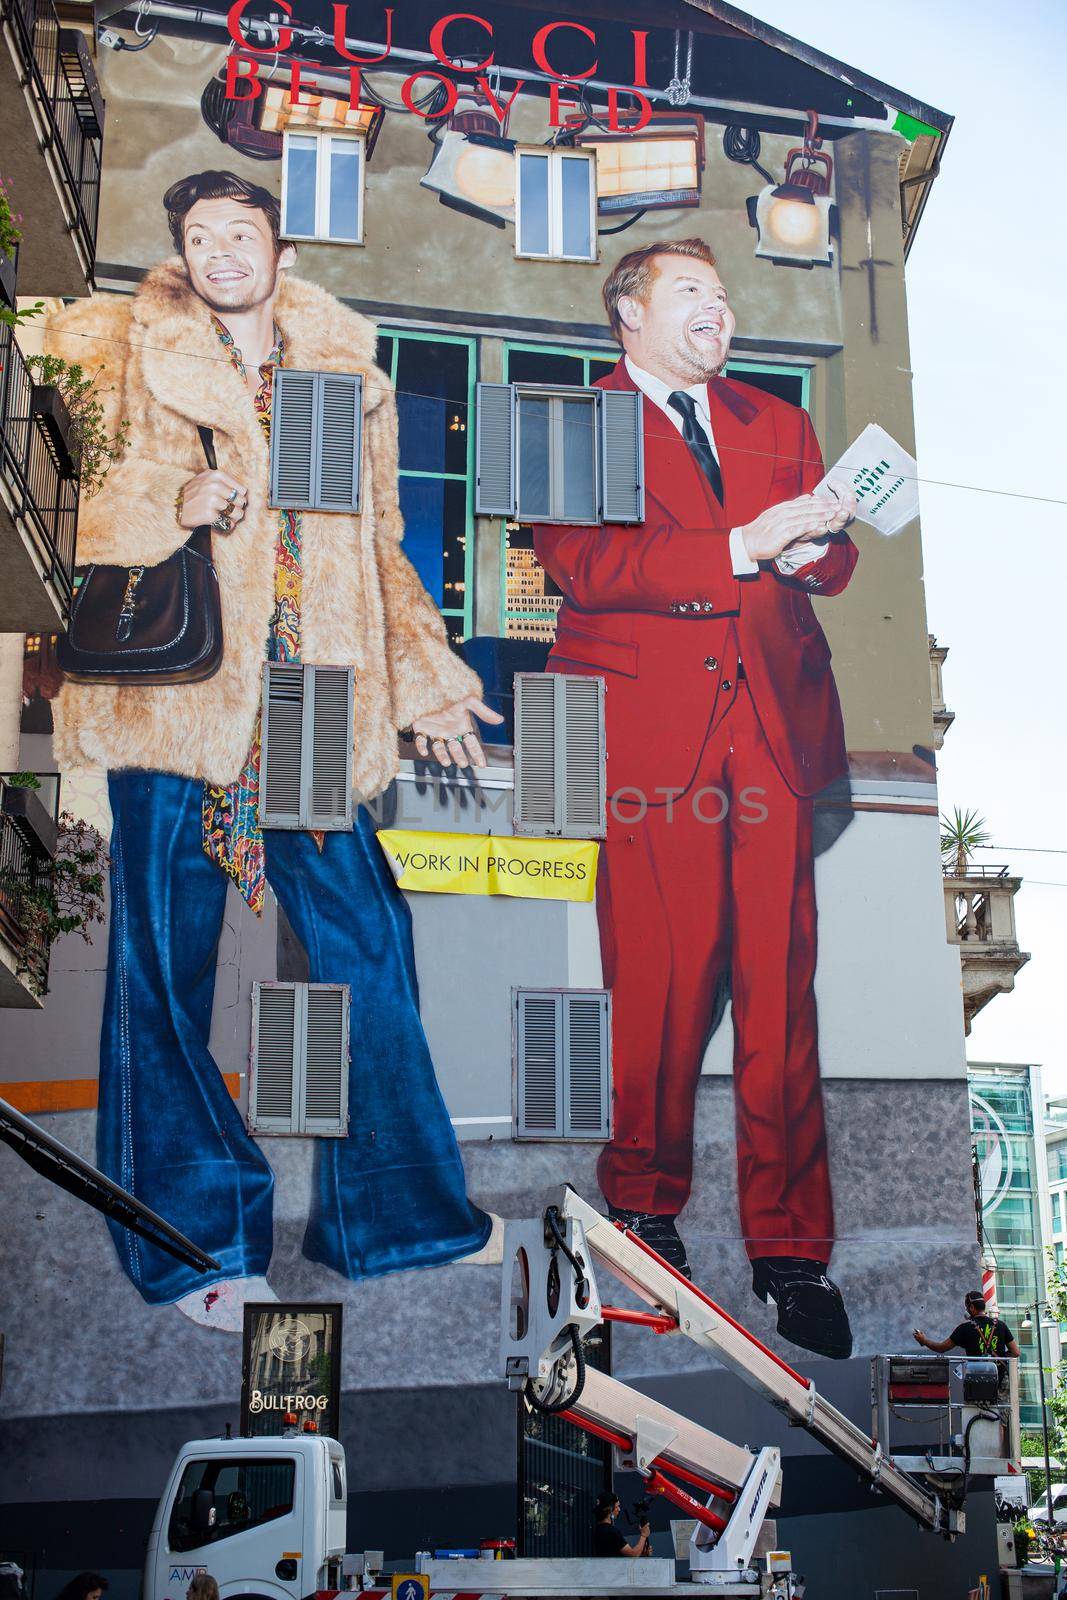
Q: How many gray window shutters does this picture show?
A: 12